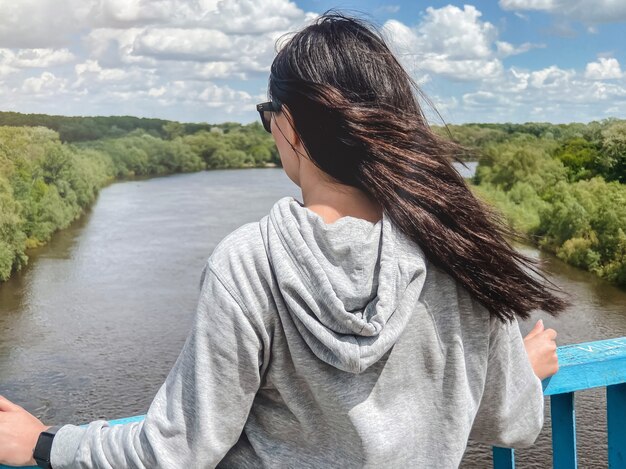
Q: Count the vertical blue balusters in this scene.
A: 3